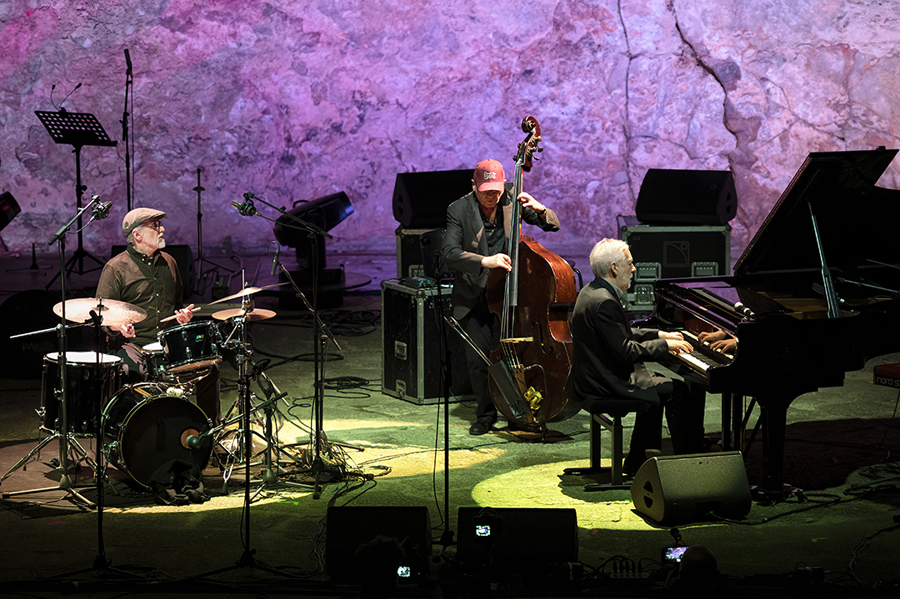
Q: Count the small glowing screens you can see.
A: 3